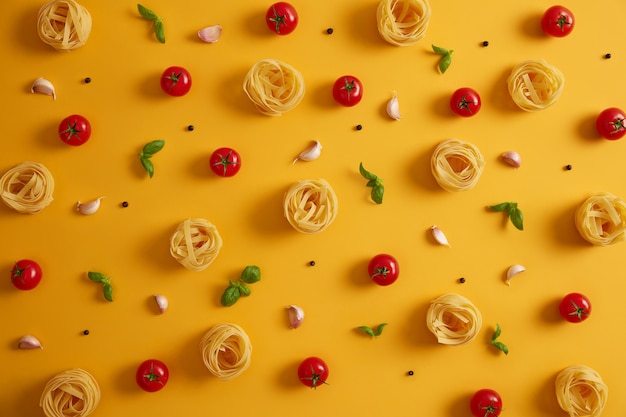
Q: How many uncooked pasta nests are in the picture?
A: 13